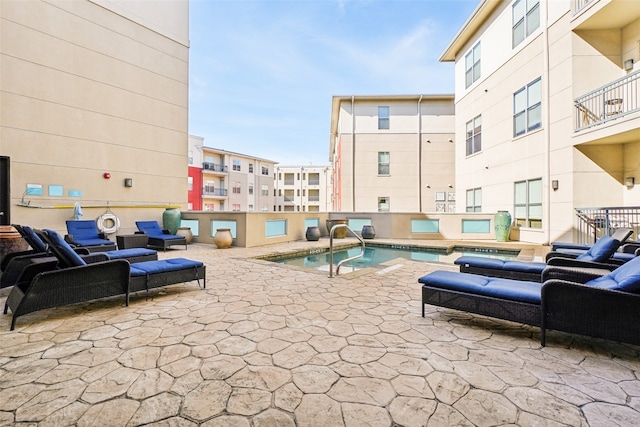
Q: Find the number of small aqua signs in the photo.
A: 3